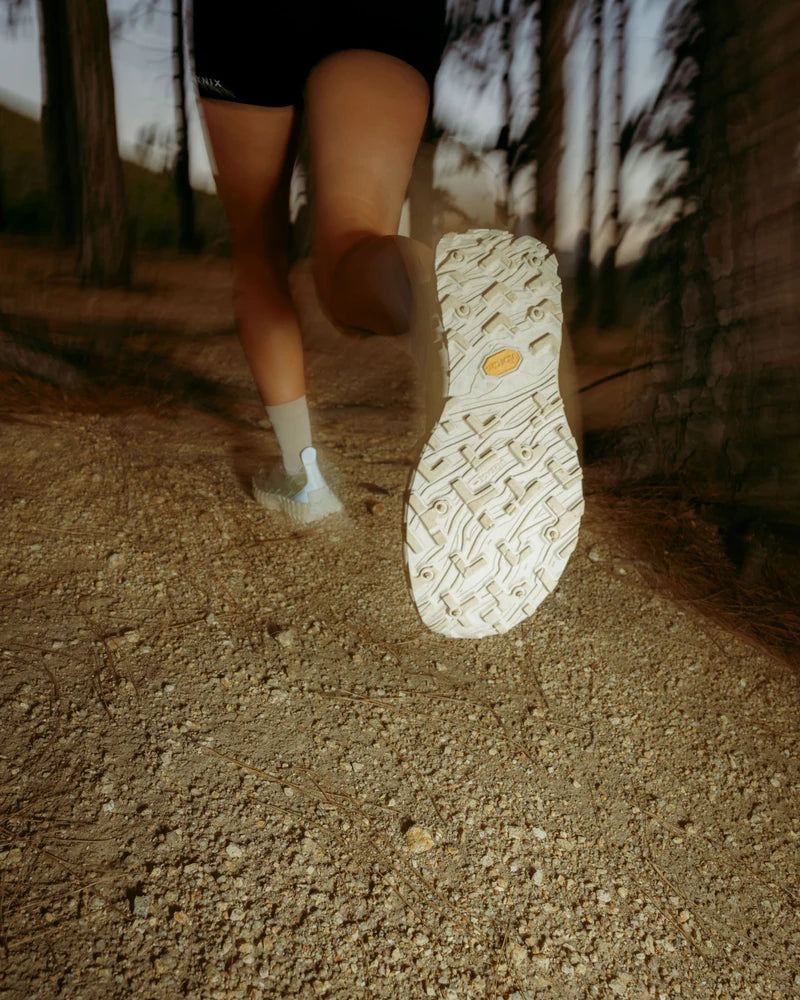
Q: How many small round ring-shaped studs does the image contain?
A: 10